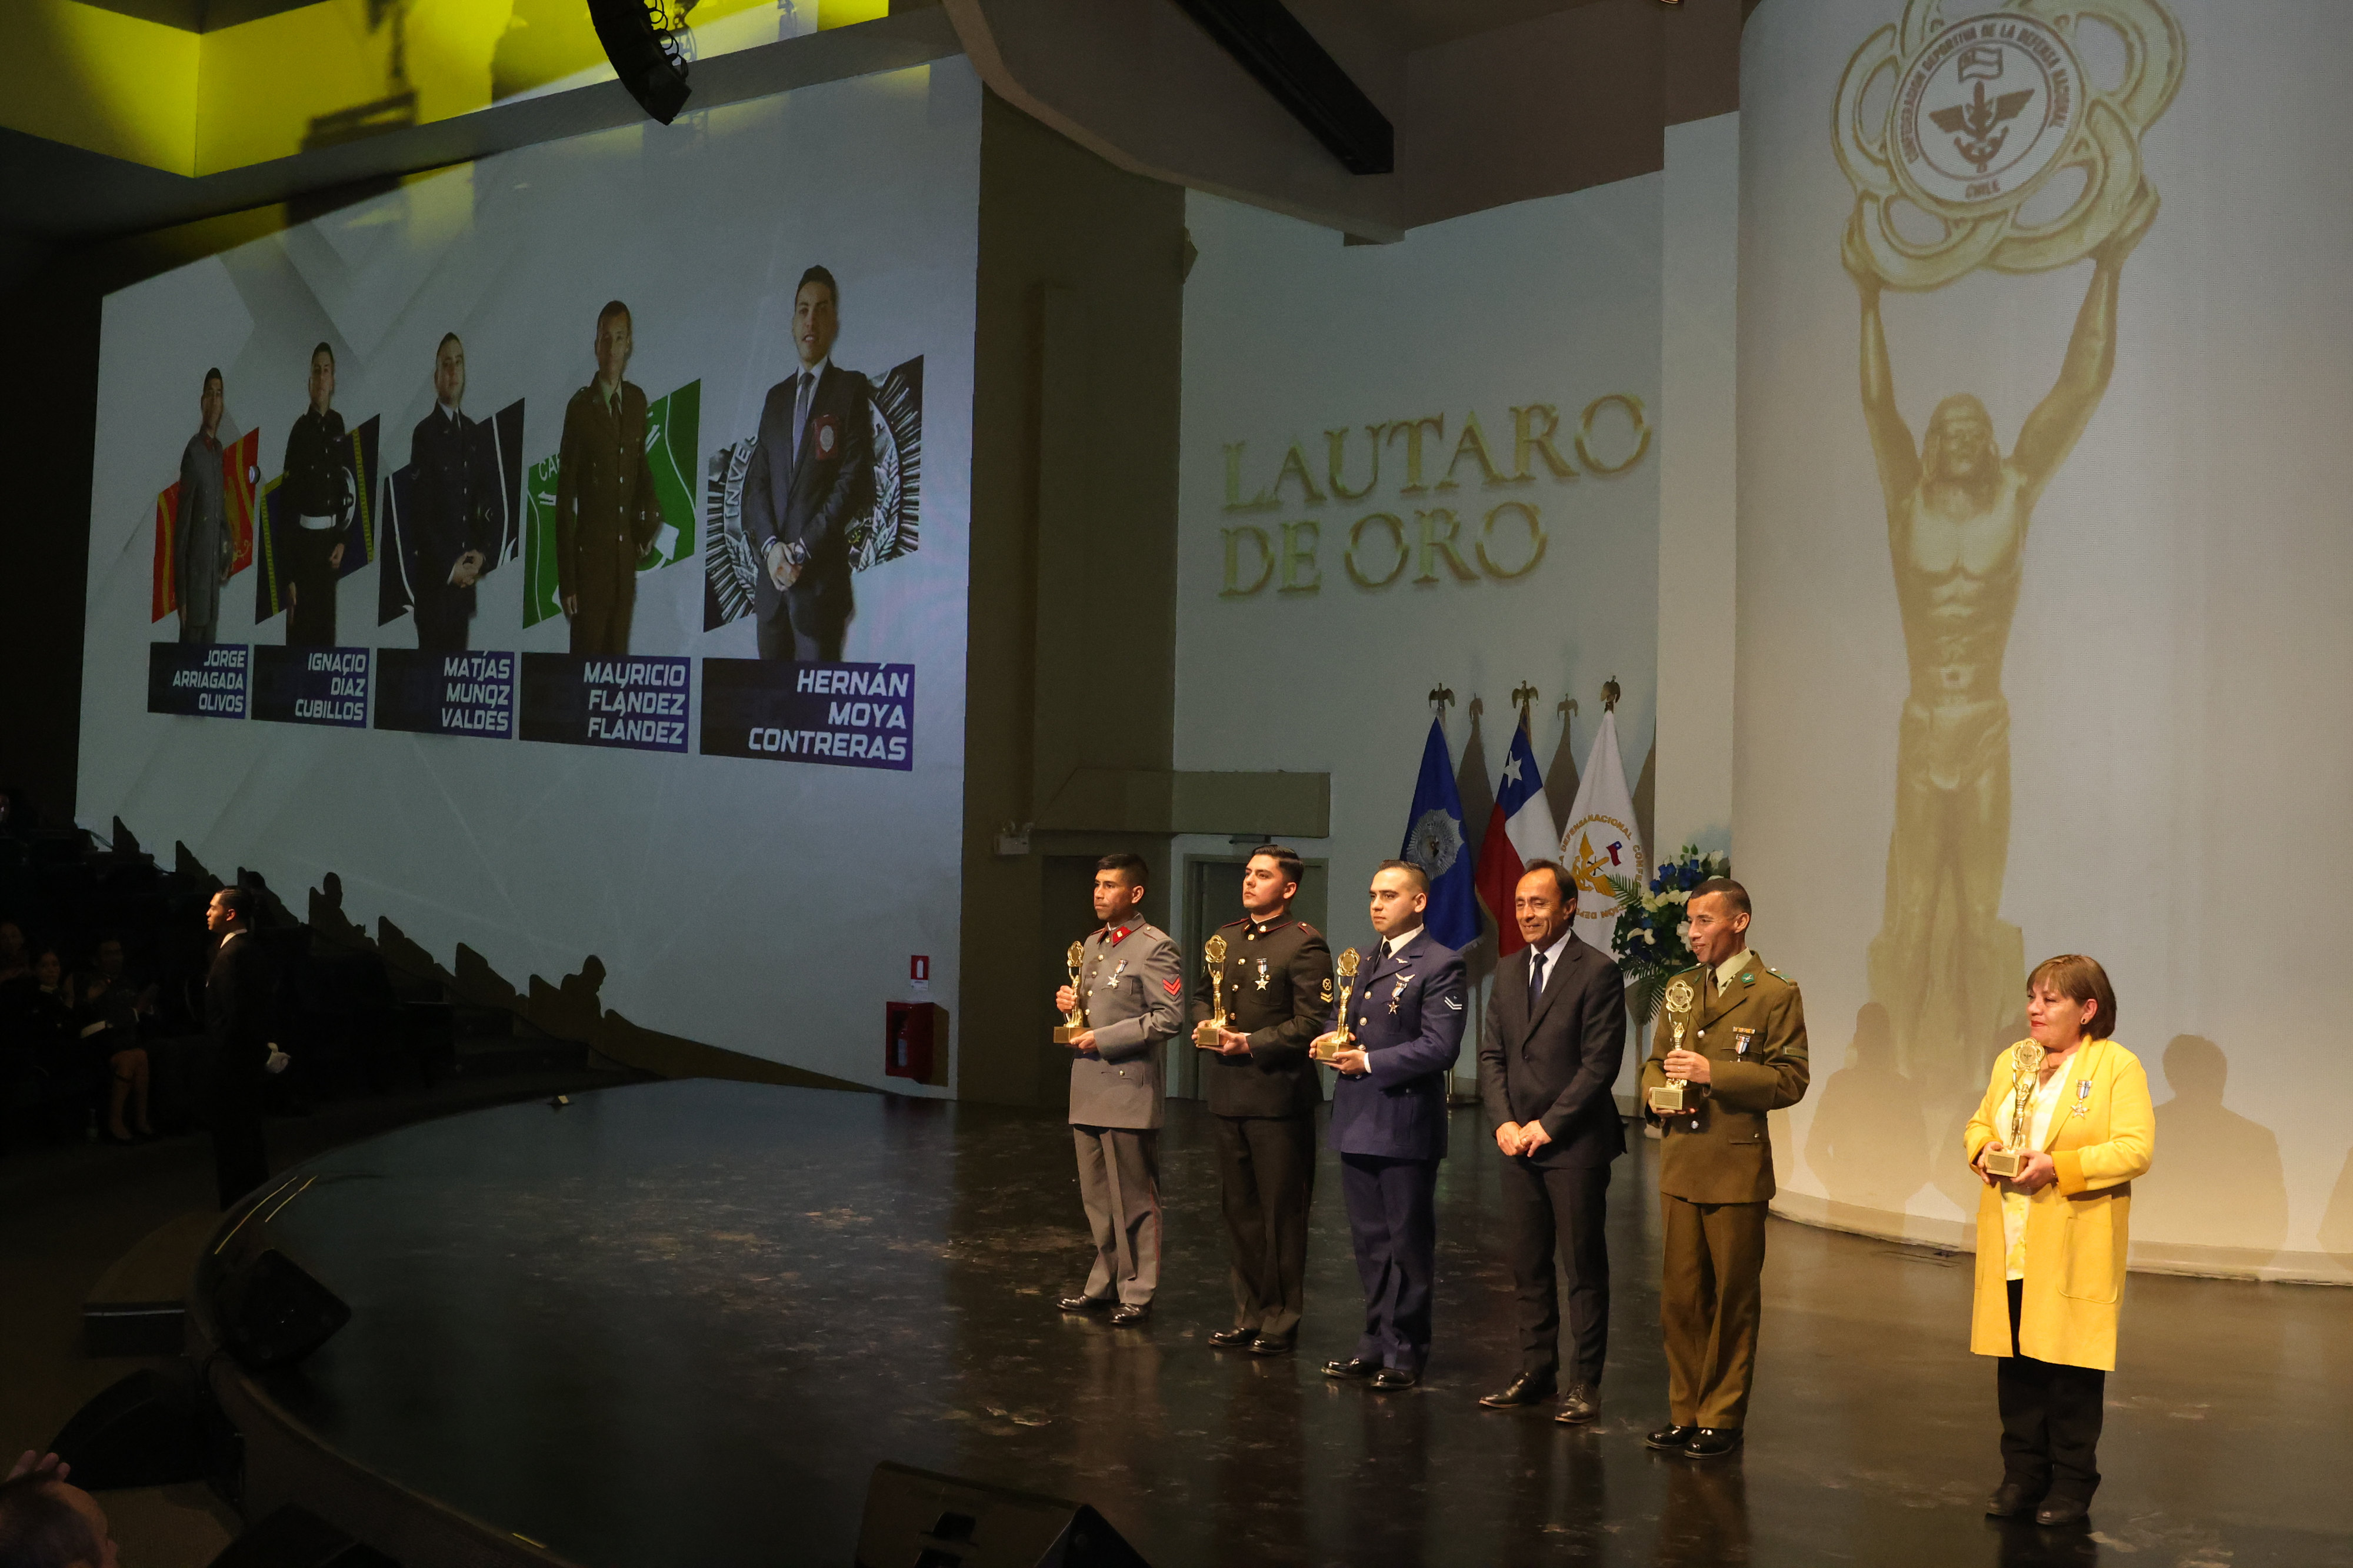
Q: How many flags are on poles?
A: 3